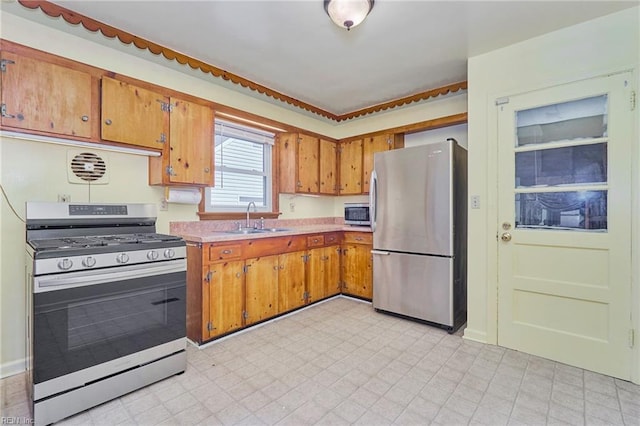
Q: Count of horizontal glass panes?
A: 3